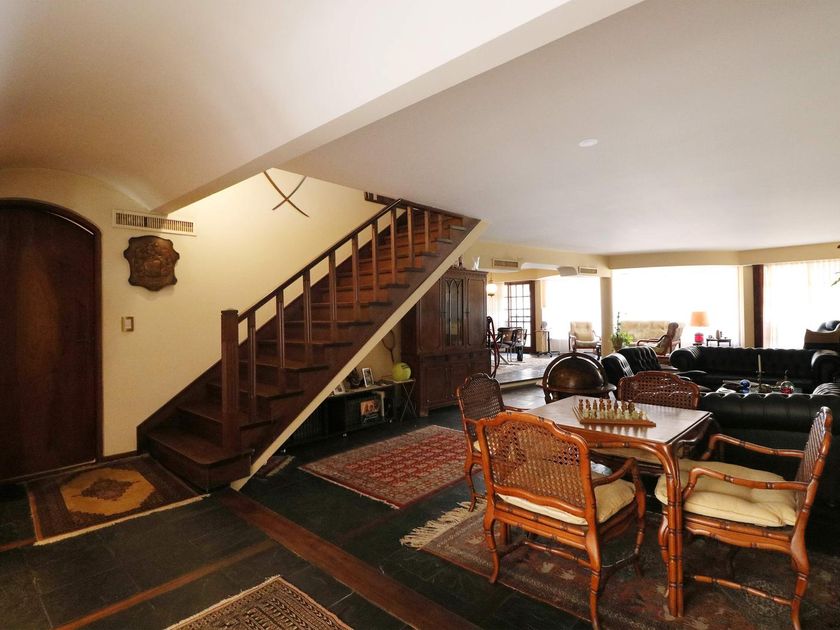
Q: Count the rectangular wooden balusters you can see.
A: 10